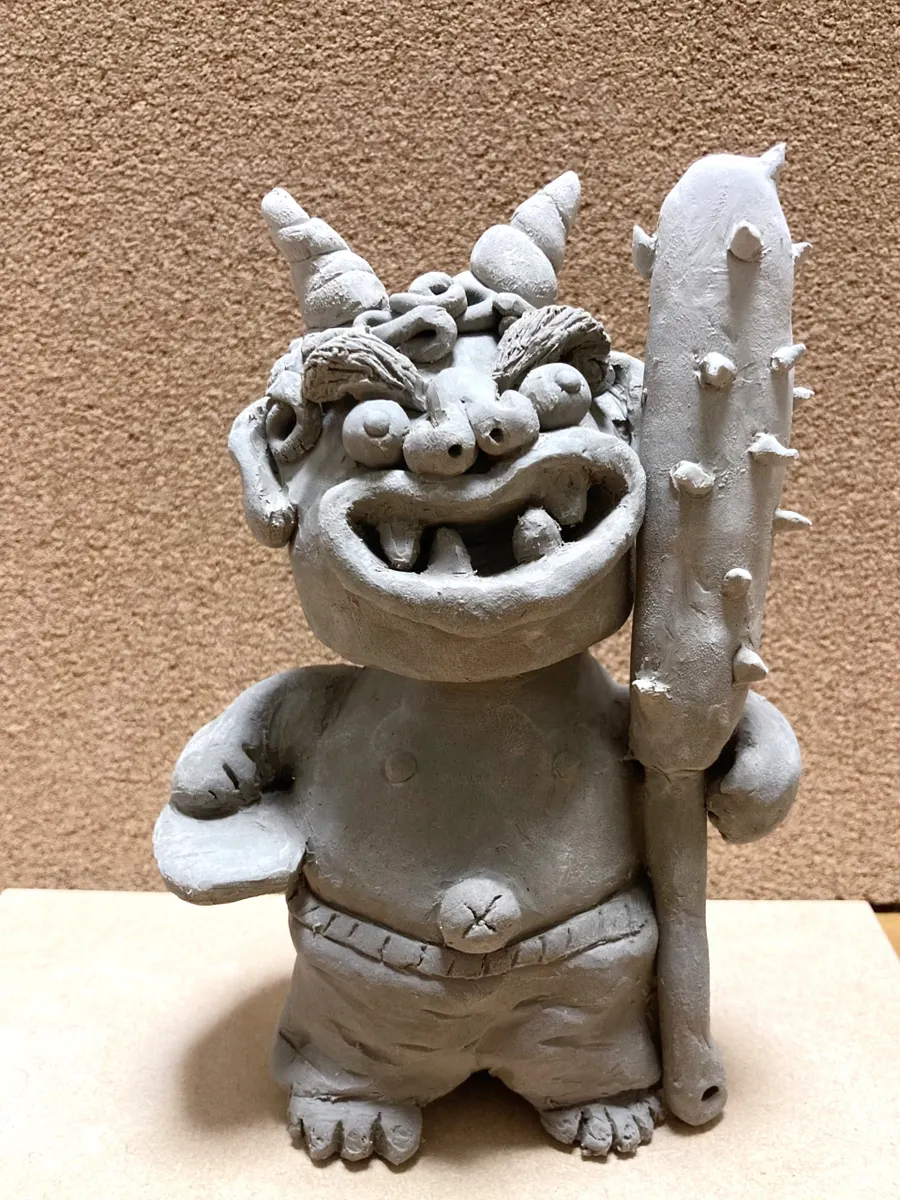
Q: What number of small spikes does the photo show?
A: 13